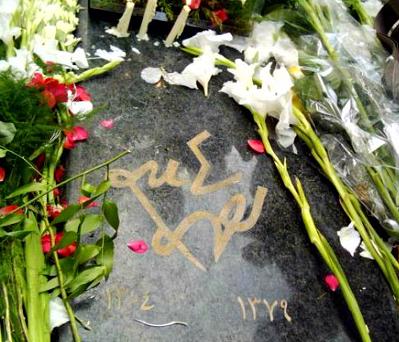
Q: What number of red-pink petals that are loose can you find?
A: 4